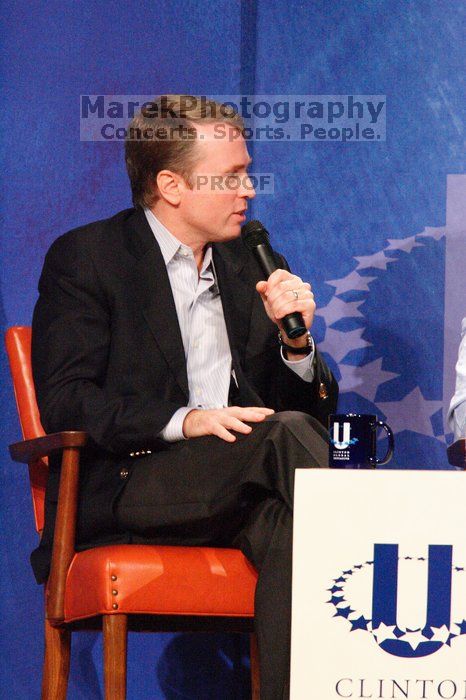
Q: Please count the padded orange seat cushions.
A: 1